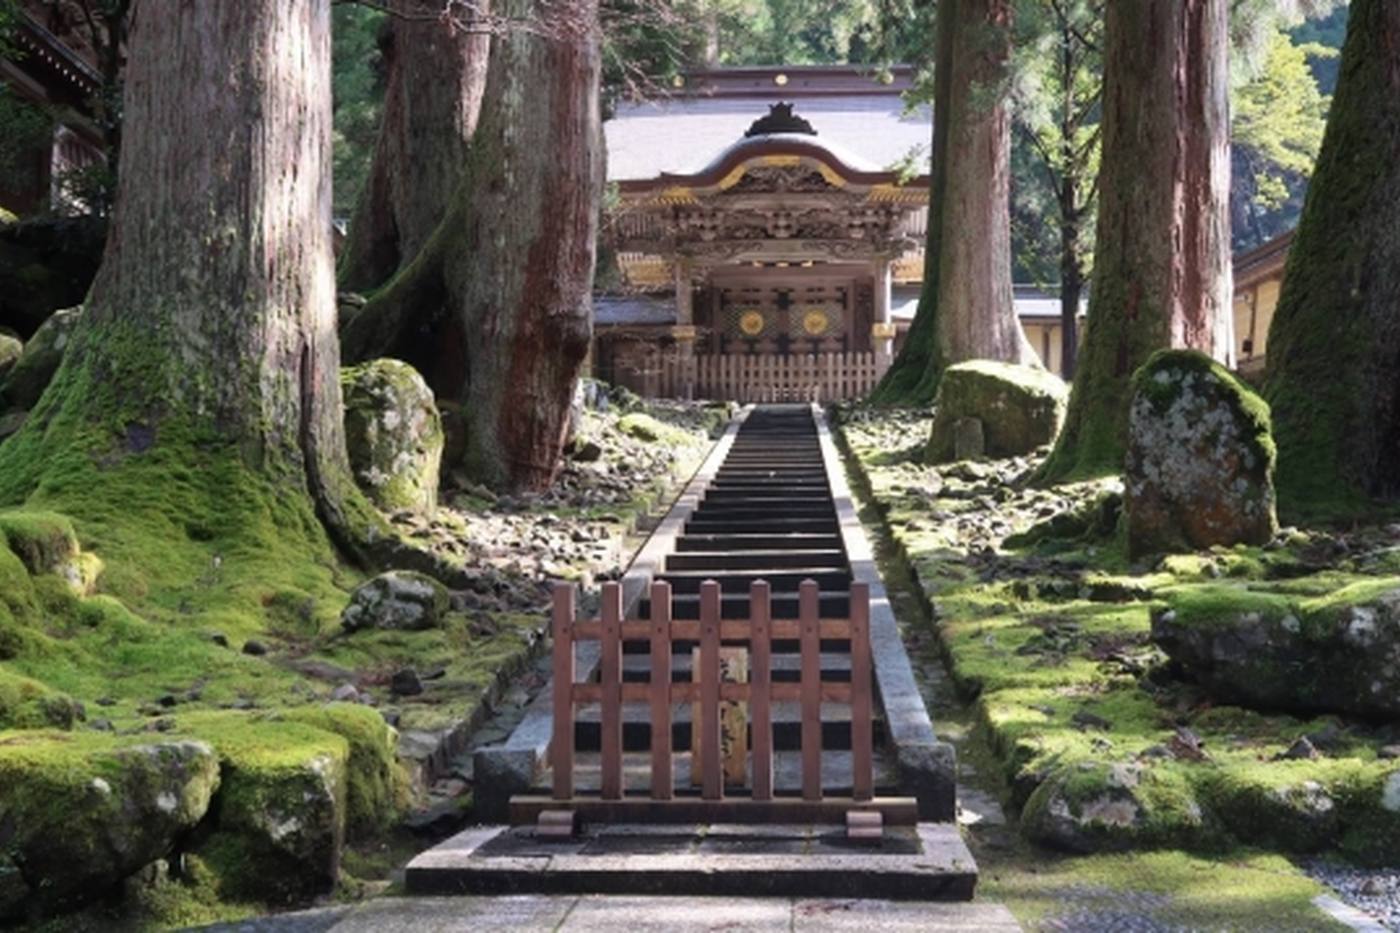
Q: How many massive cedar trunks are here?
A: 6